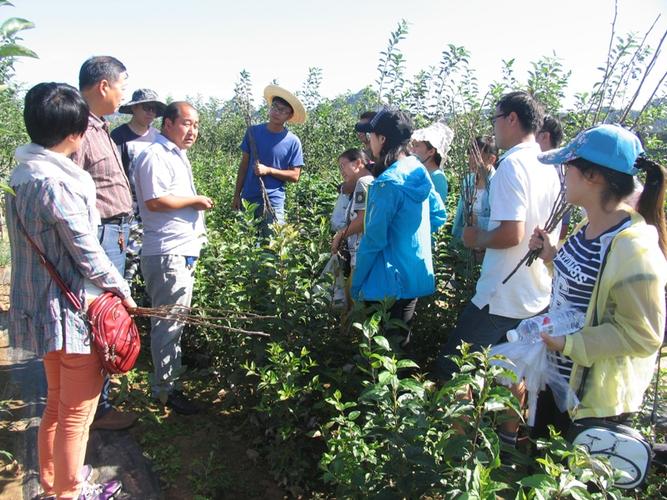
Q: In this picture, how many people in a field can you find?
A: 13